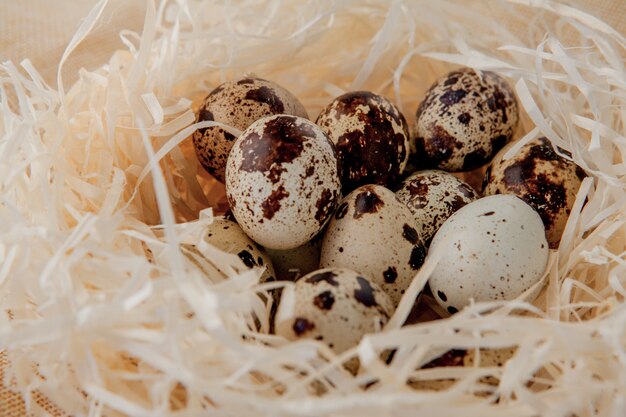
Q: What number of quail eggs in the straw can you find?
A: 12